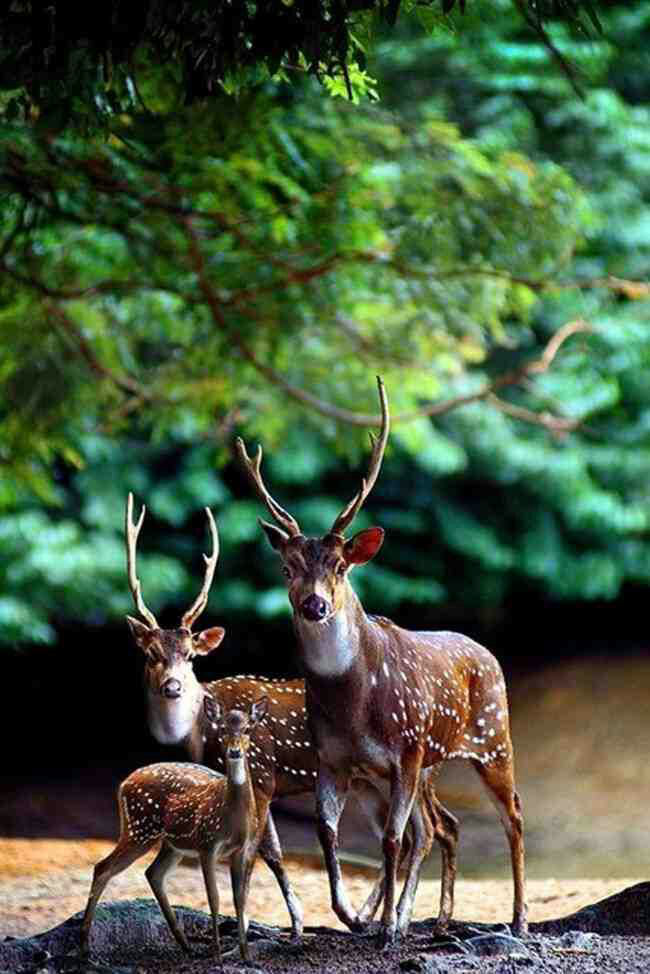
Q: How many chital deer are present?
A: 3